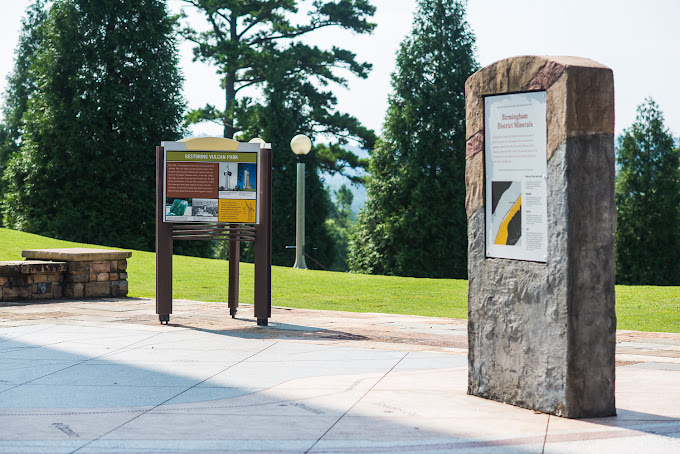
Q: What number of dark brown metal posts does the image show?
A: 3